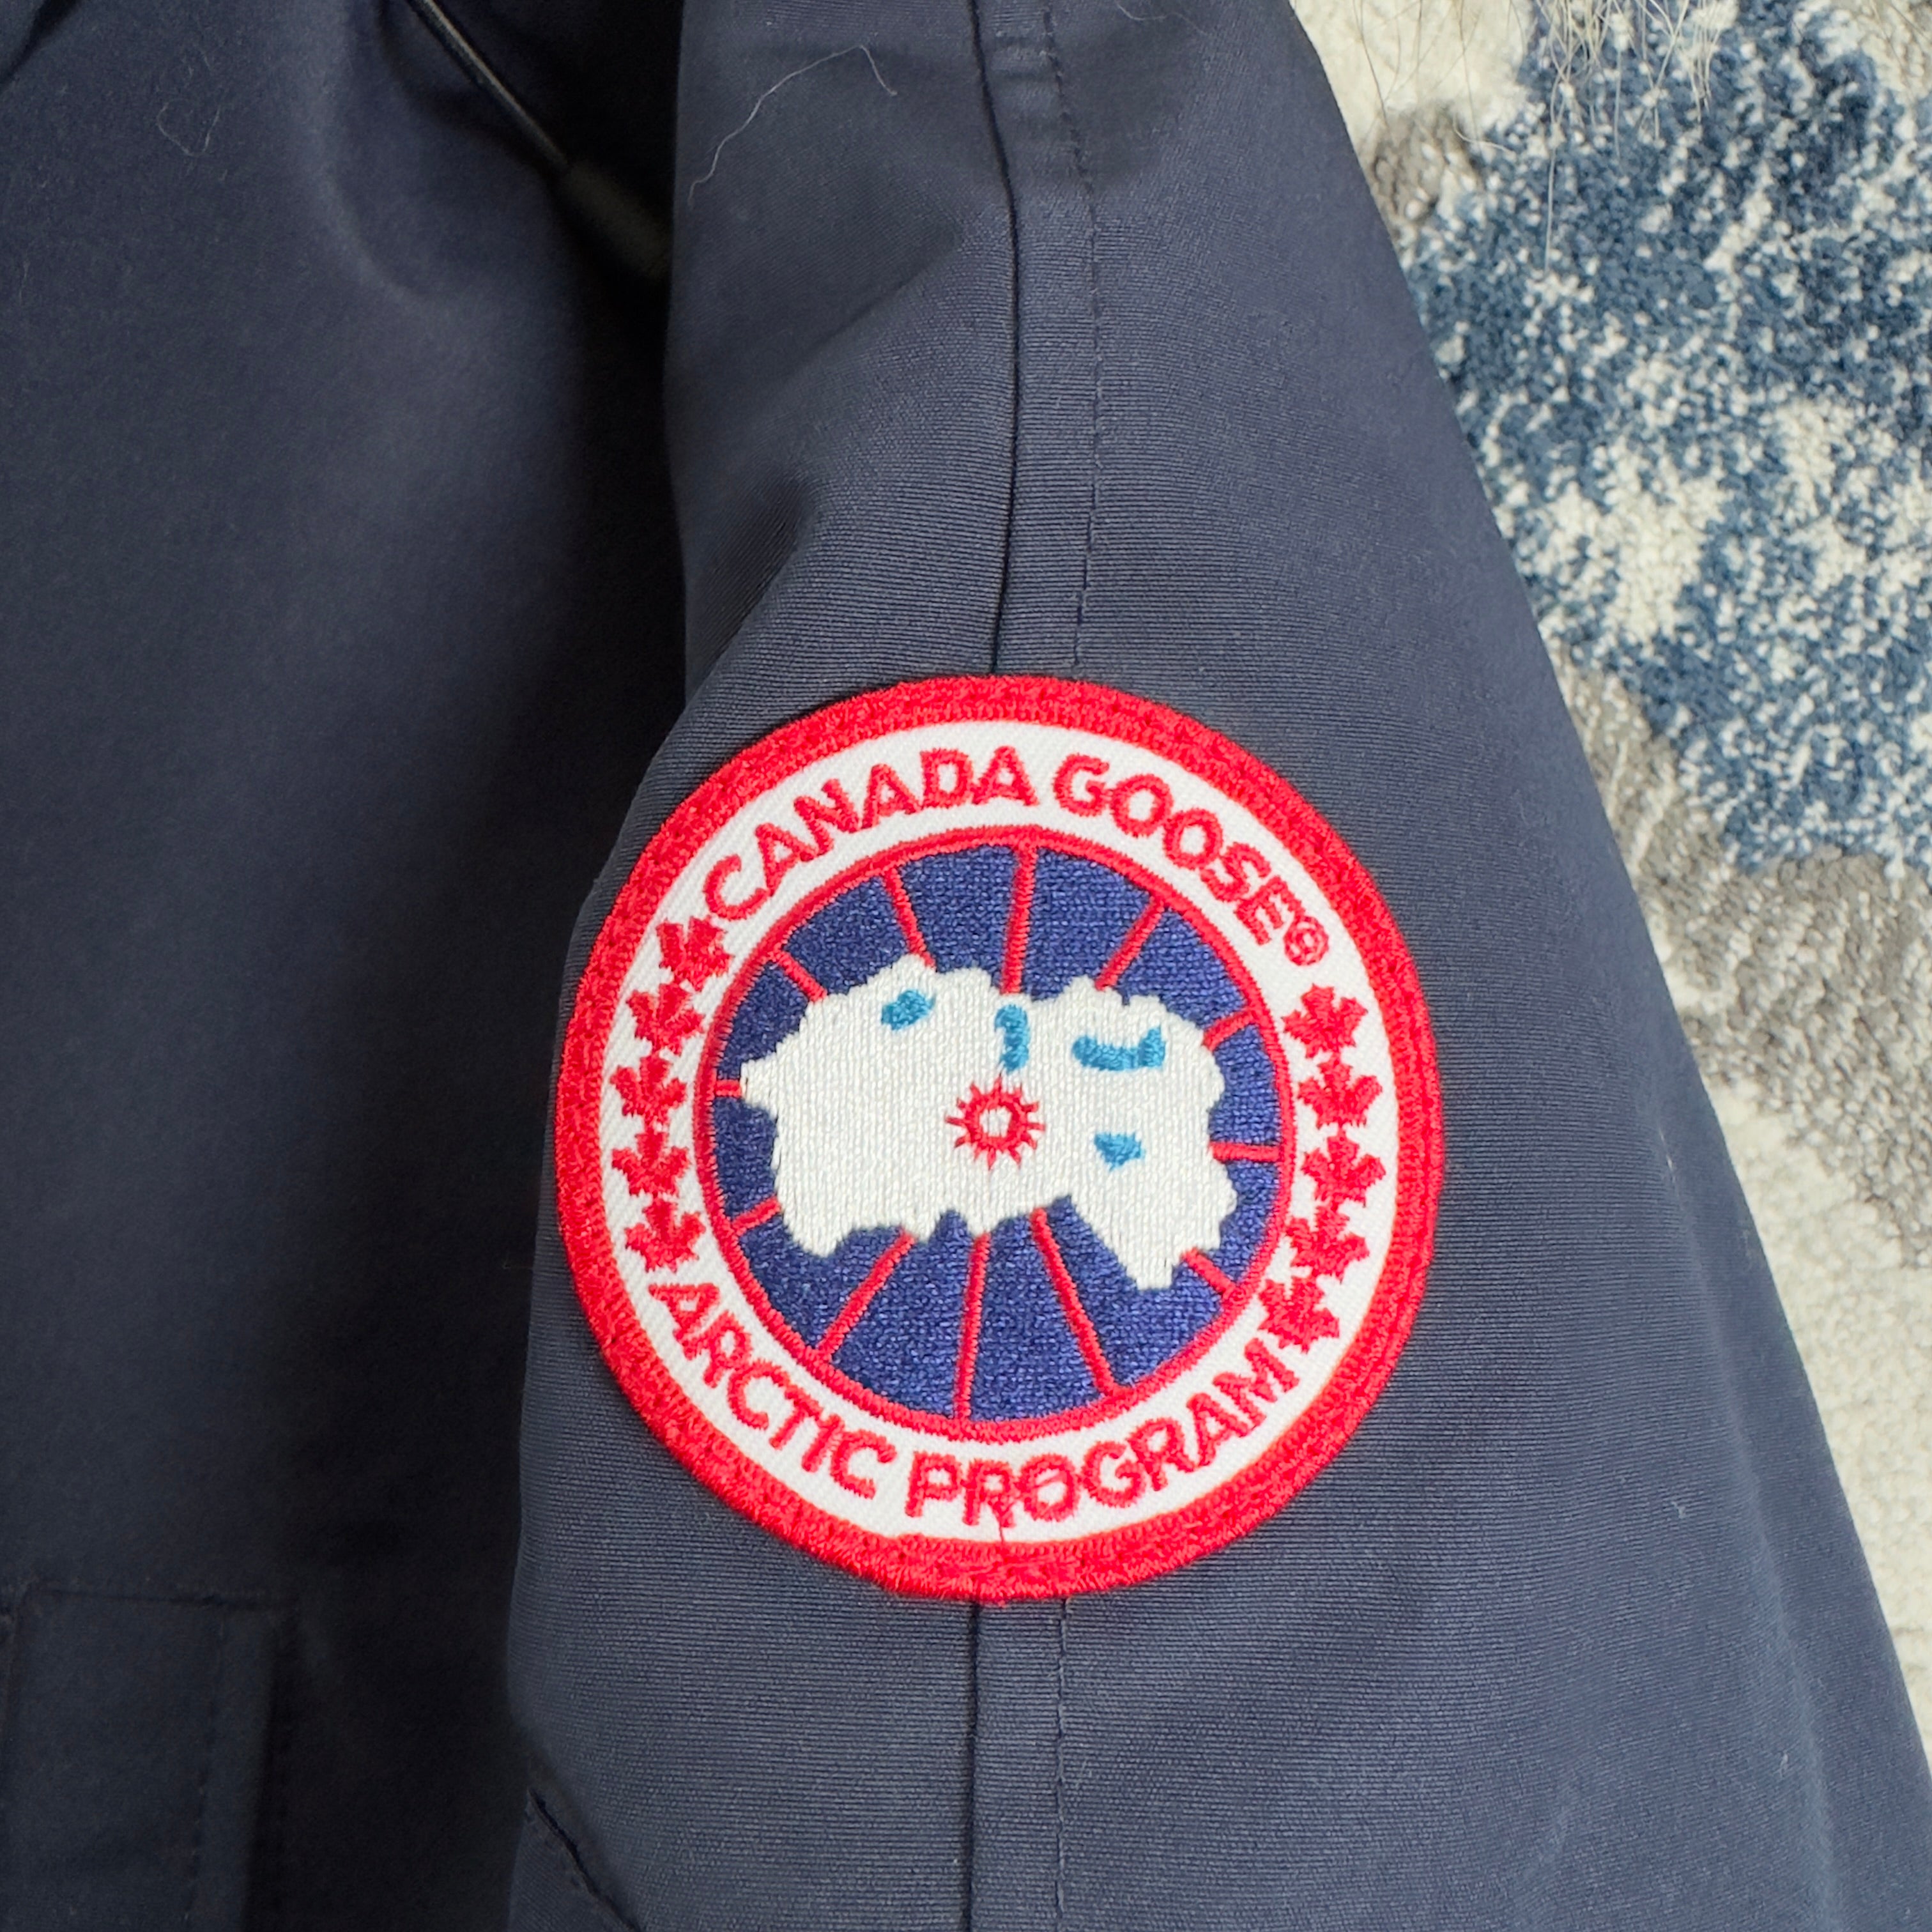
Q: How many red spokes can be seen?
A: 12